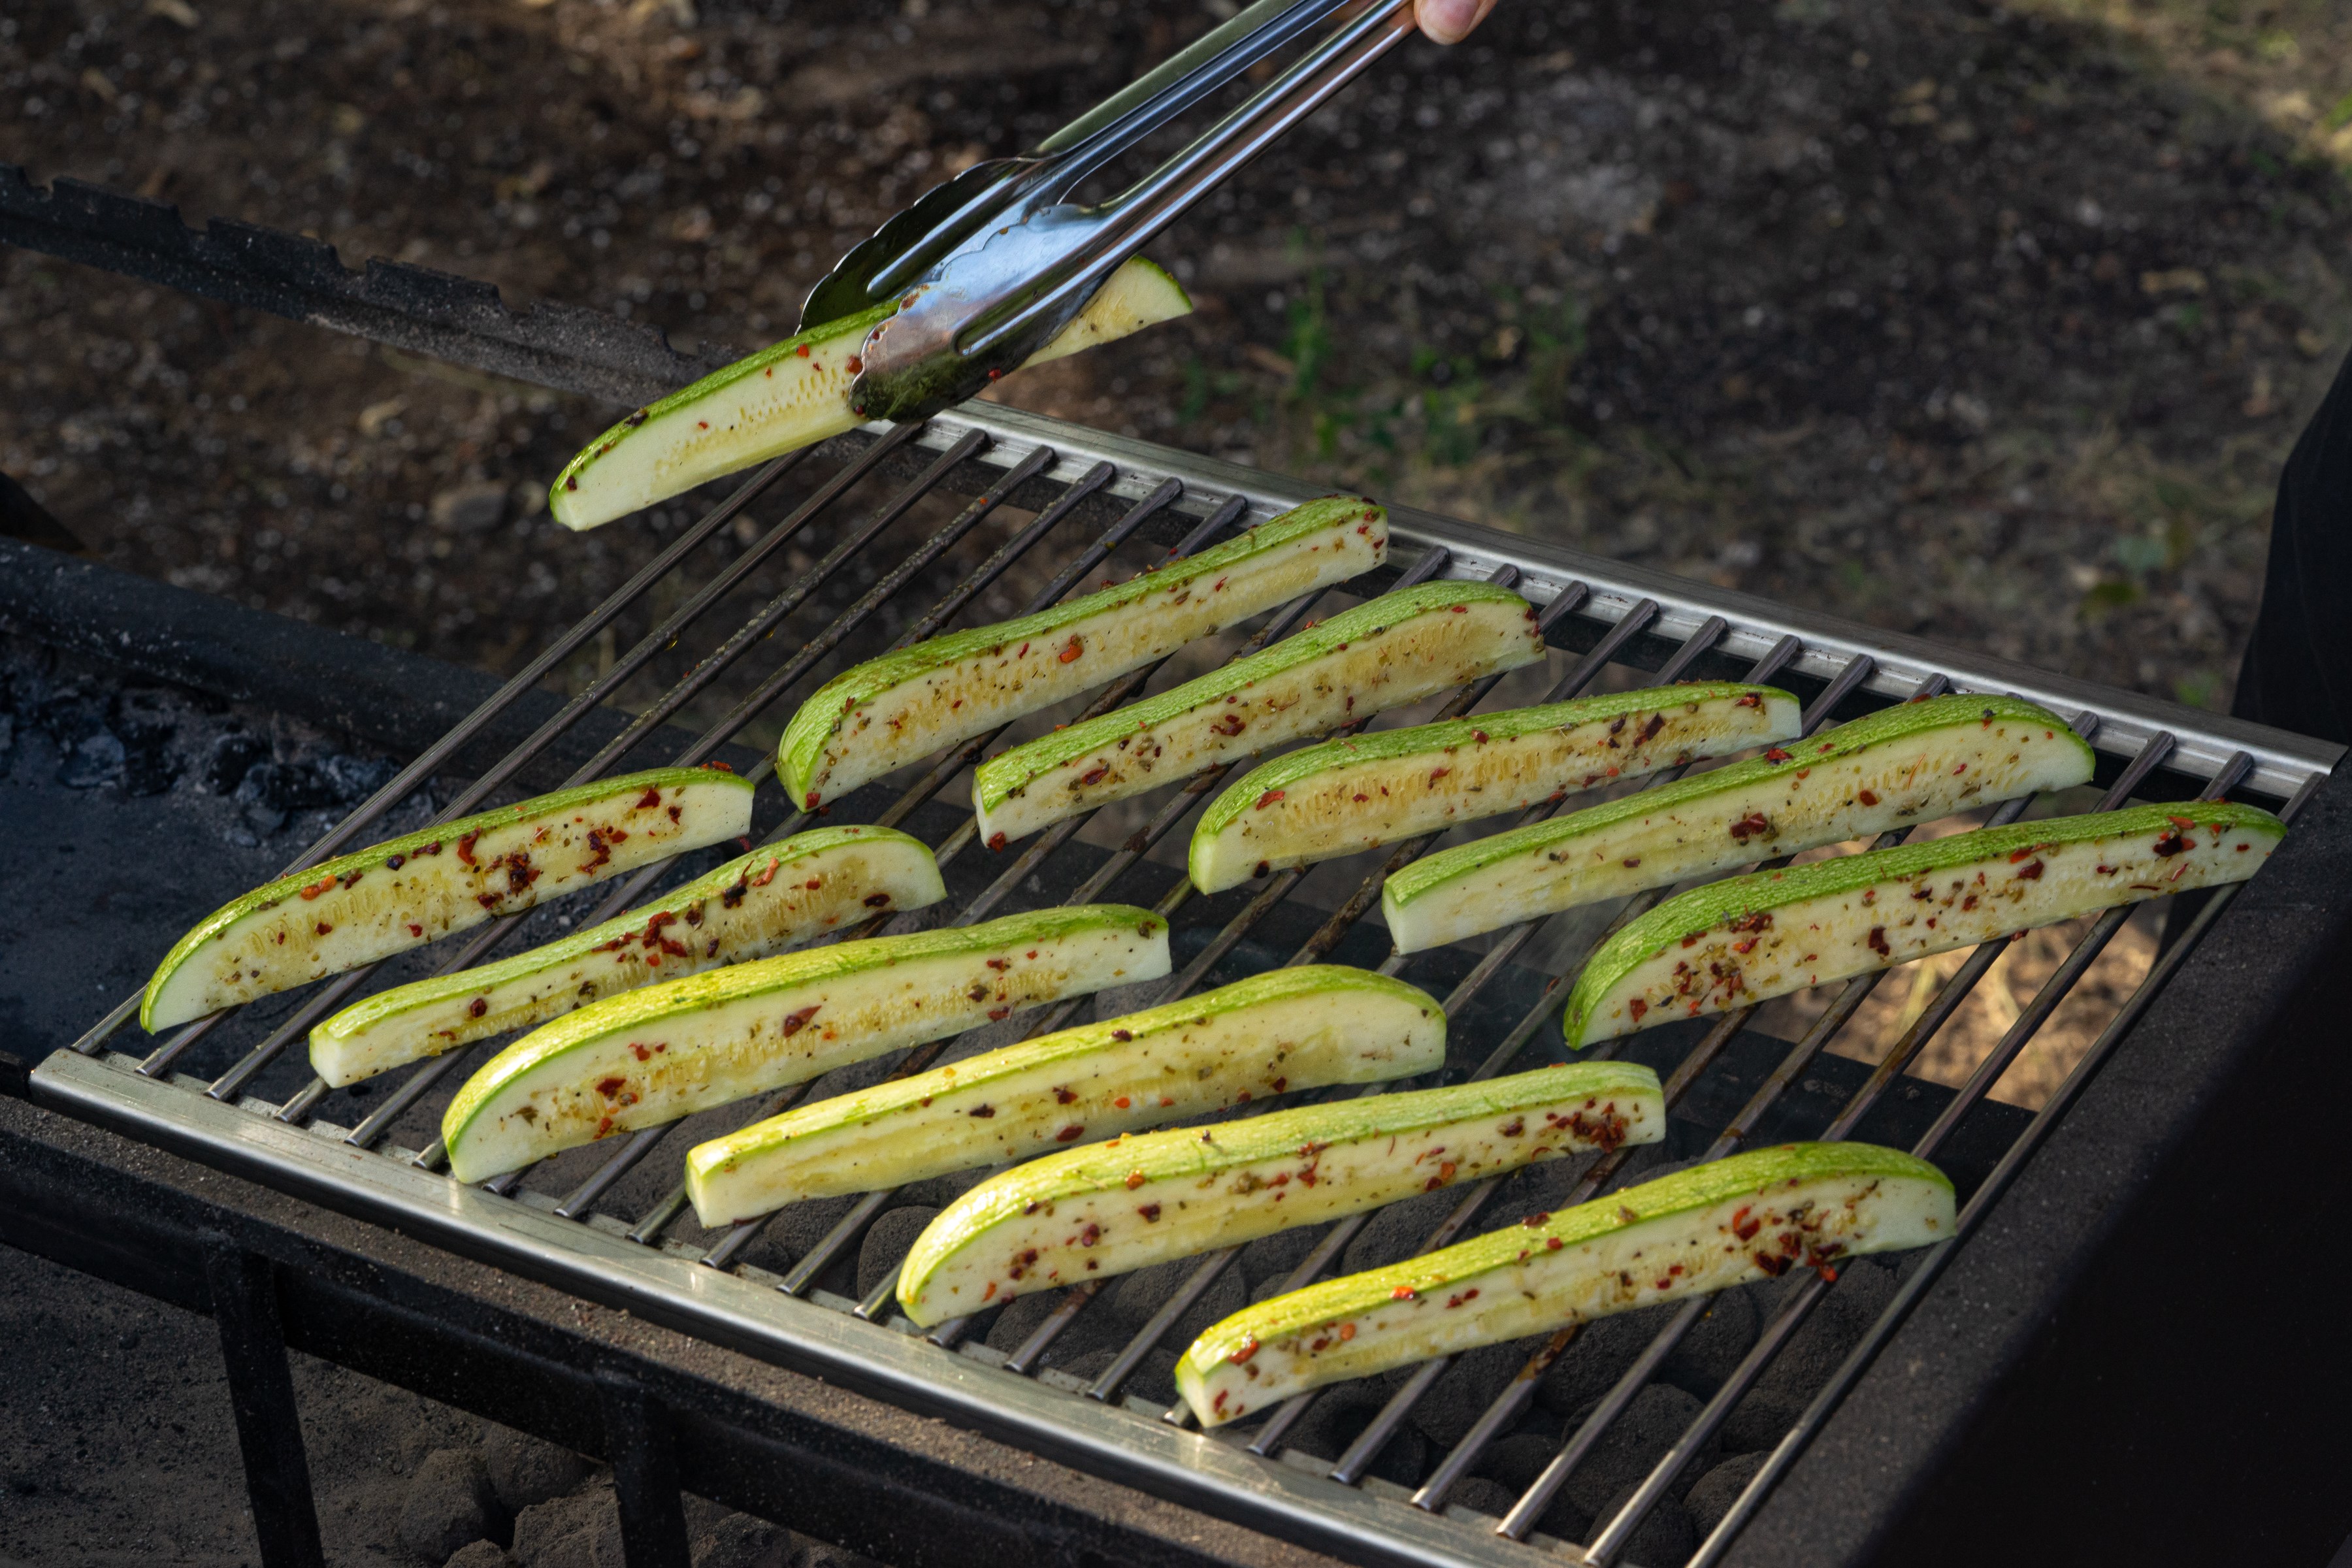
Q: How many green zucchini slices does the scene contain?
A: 12